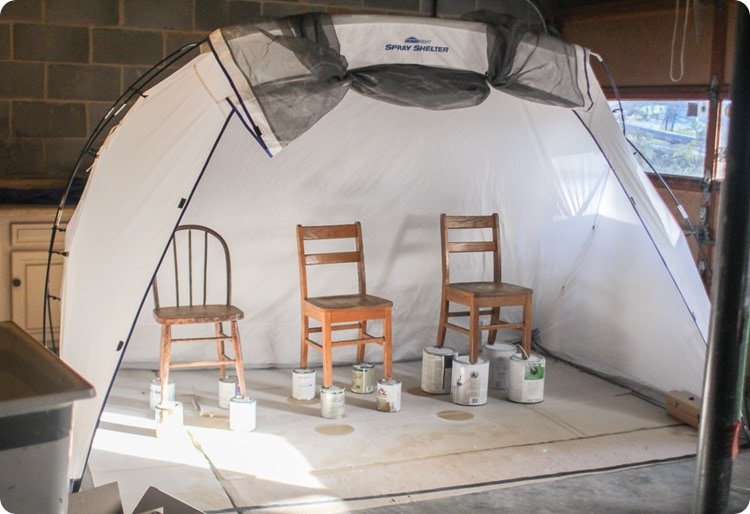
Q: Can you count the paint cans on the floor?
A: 12